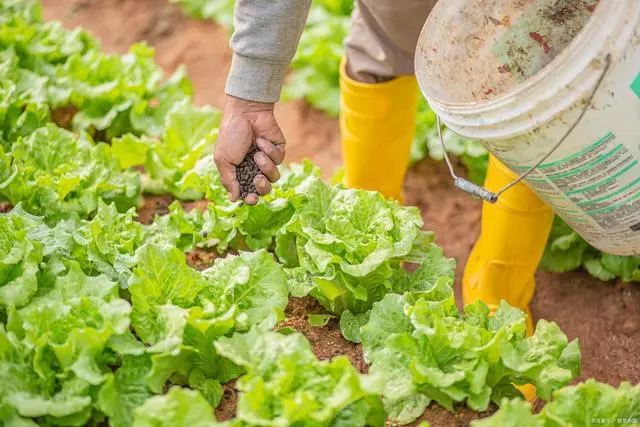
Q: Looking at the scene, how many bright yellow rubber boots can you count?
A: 2